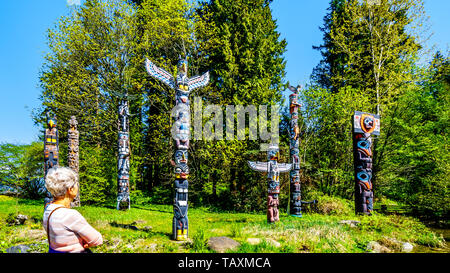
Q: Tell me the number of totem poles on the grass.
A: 7